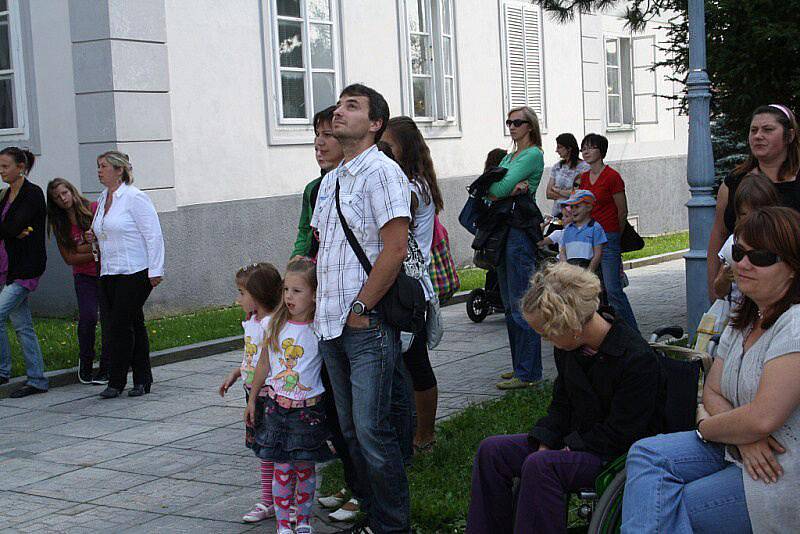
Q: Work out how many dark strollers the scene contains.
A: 1